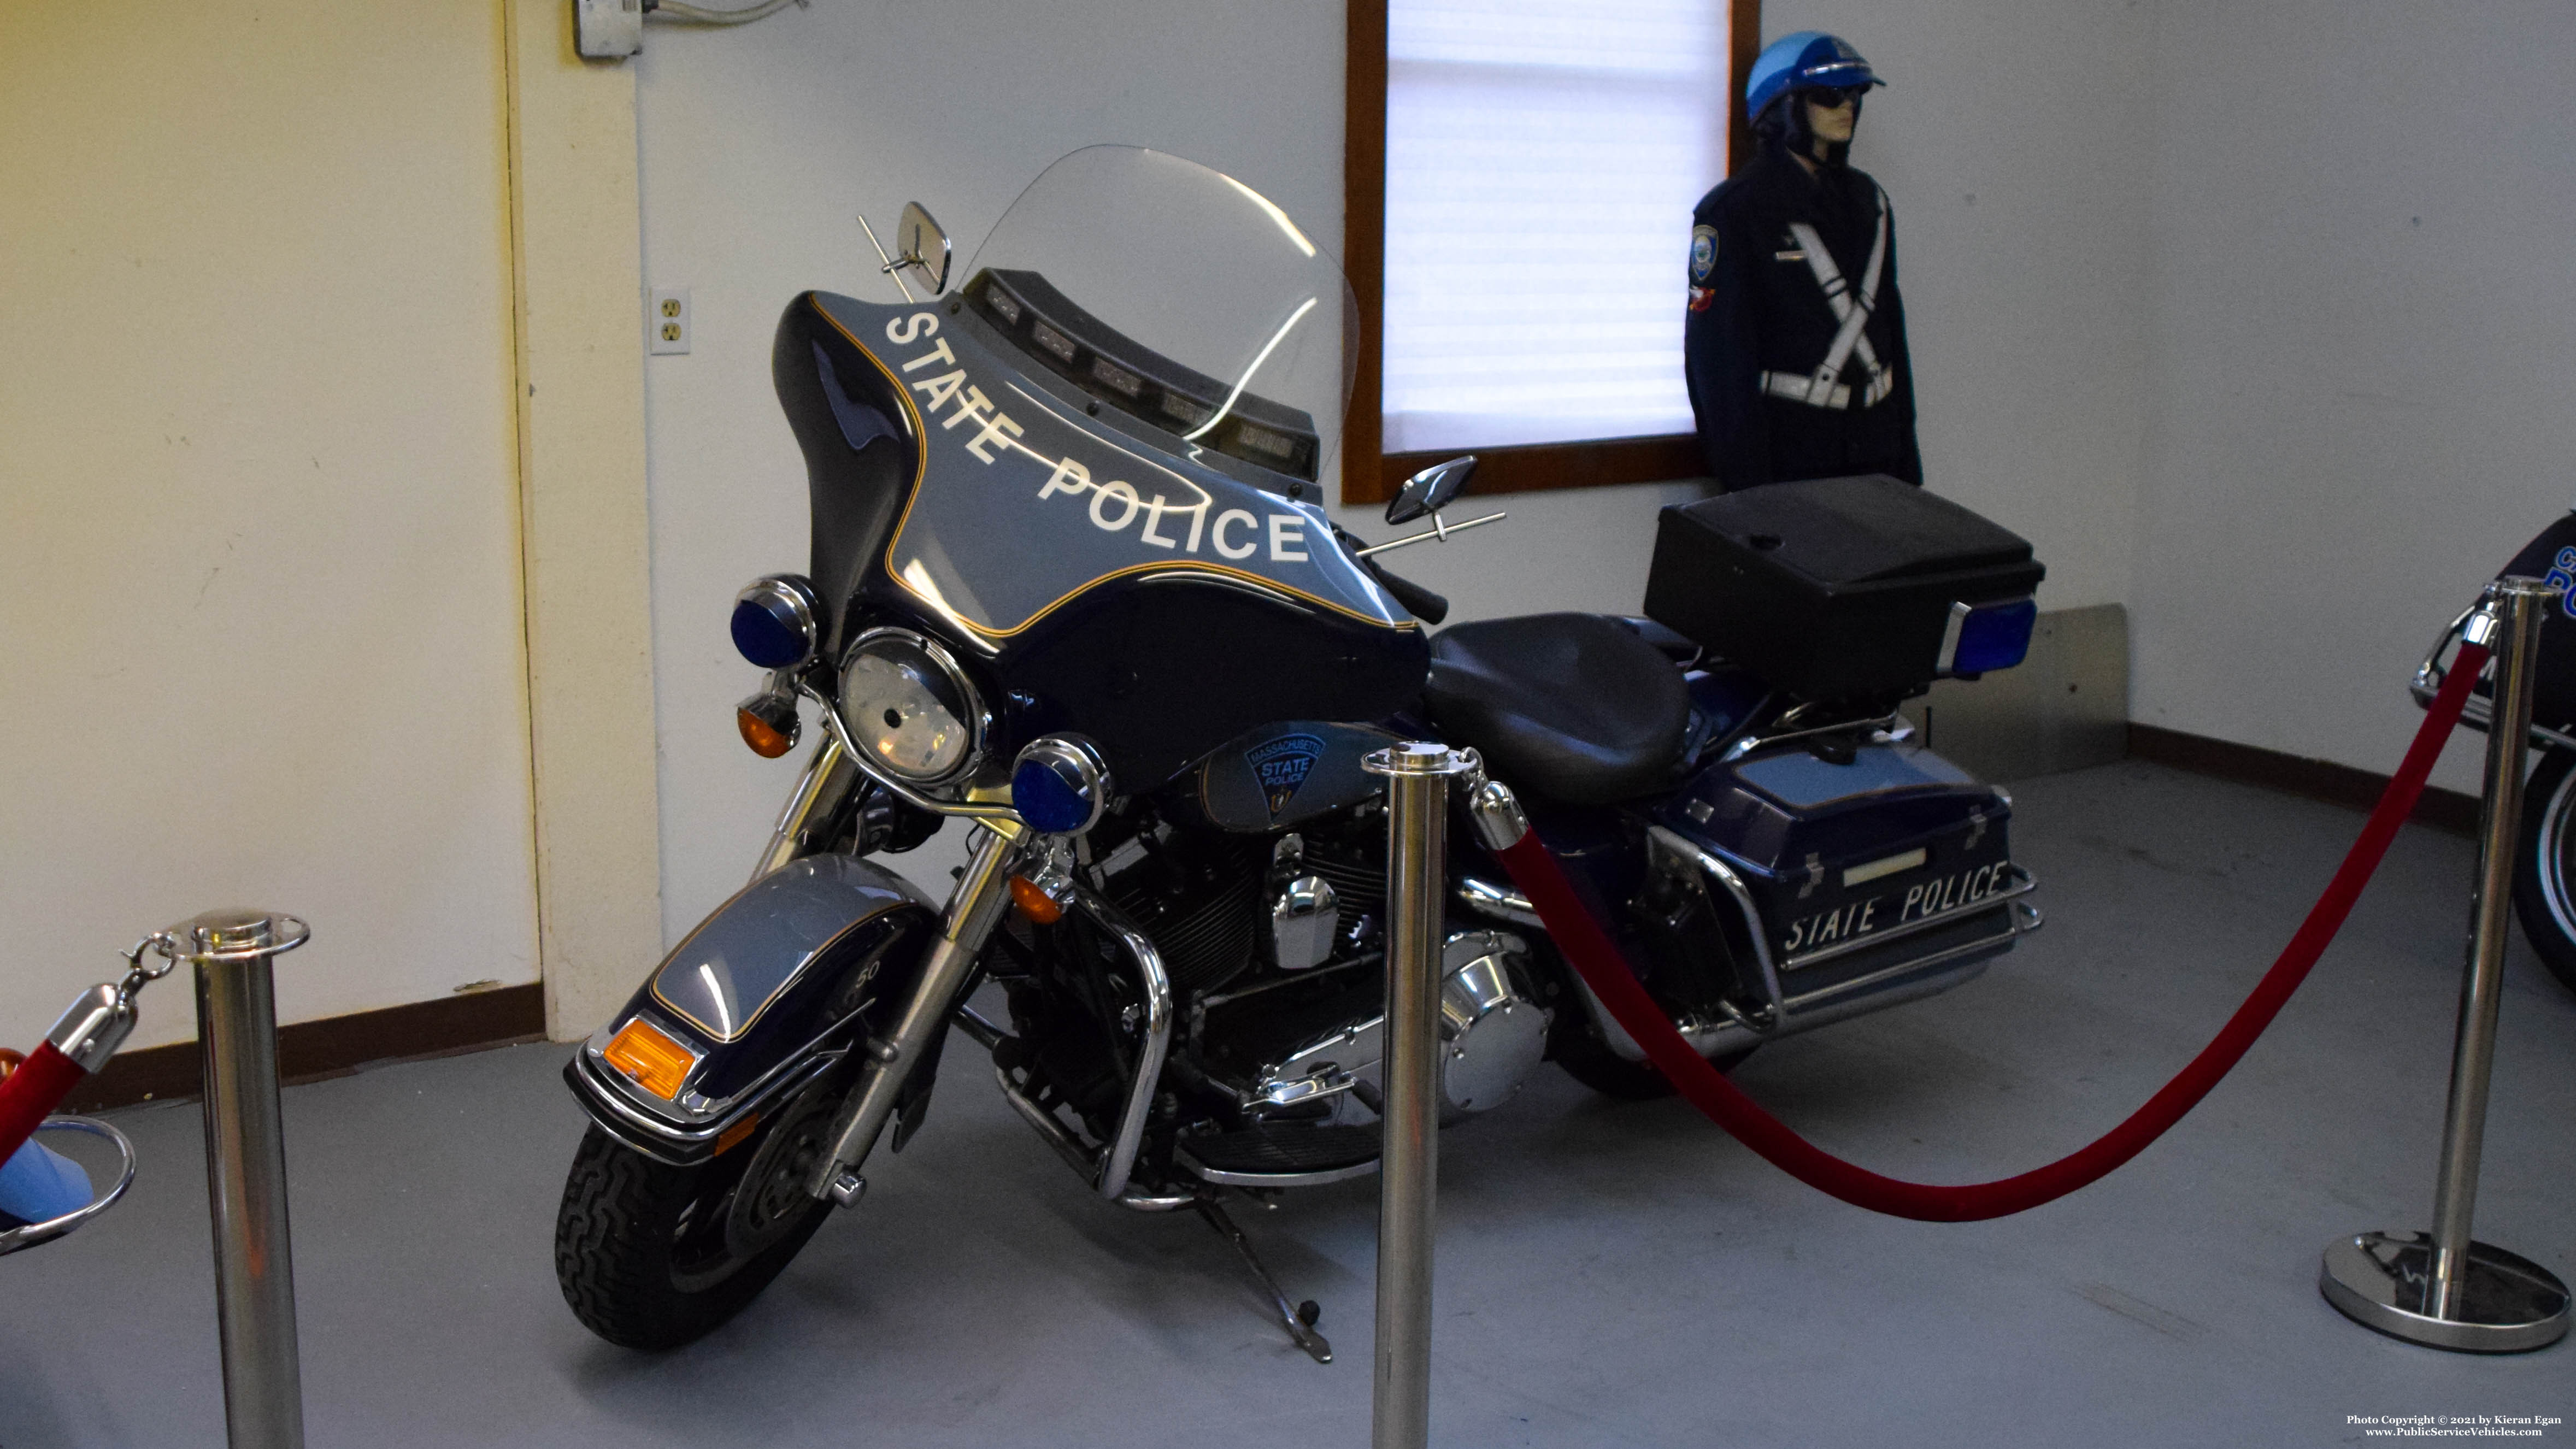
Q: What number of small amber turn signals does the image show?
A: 2